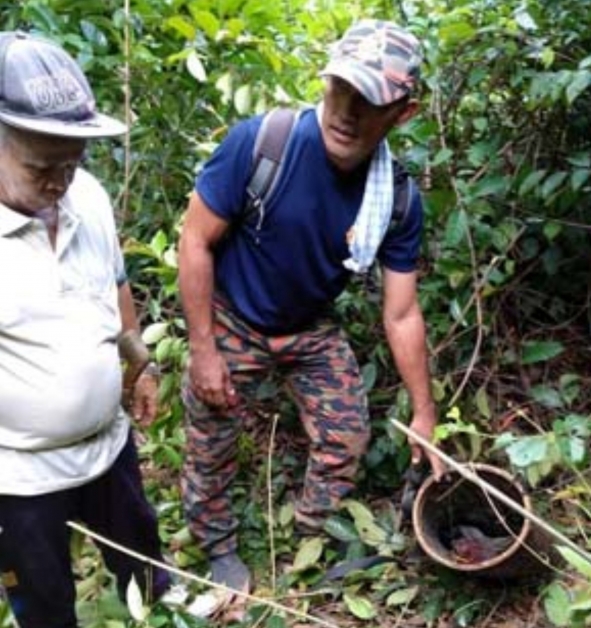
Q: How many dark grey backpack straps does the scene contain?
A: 2